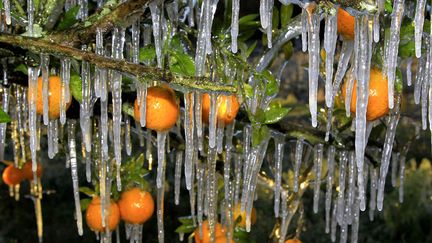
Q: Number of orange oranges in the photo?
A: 12